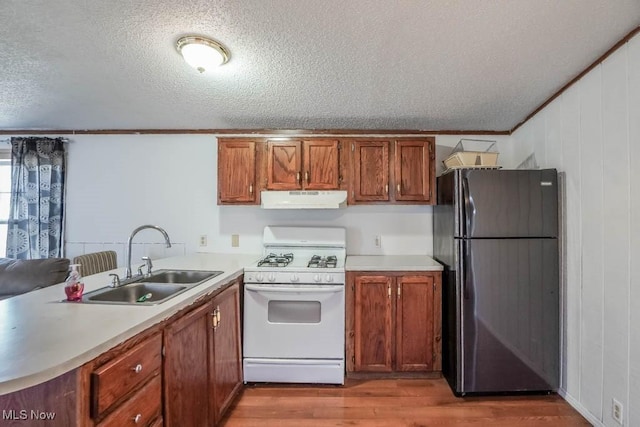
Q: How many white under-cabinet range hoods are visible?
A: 1